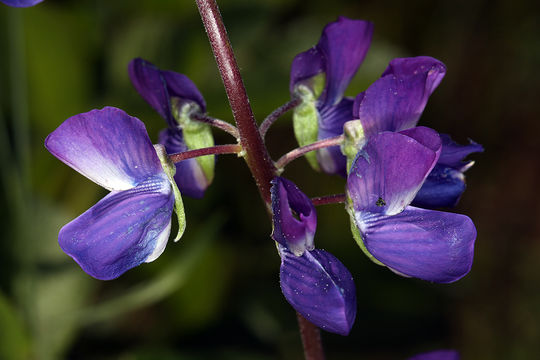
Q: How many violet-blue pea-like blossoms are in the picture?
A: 6